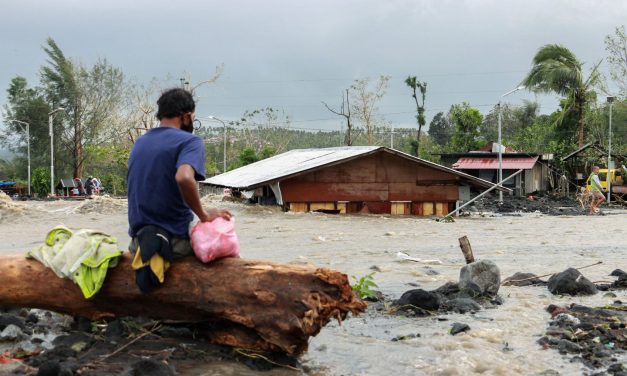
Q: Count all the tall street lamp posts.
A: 5